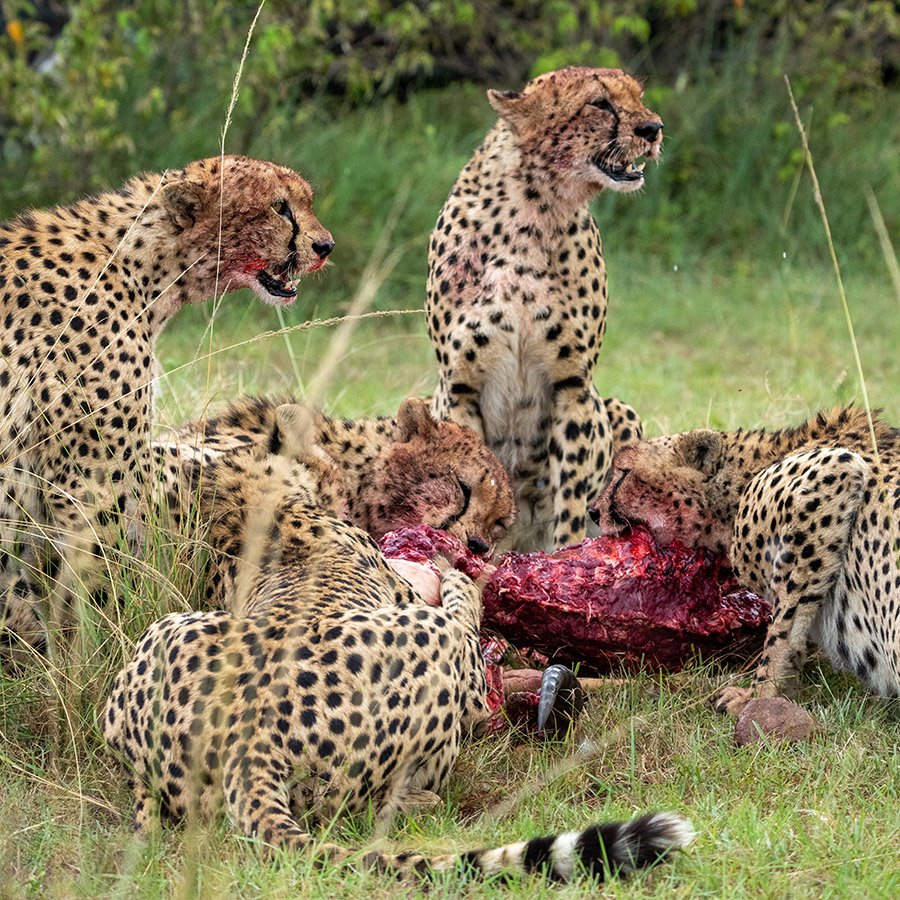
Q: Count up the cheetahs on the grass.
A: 5